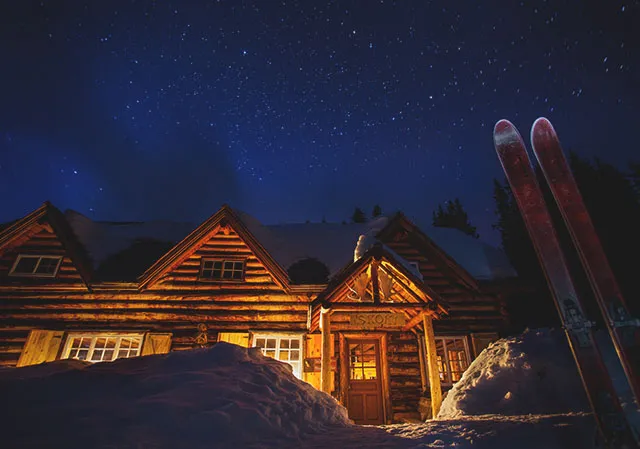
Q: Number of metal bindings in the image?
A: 2